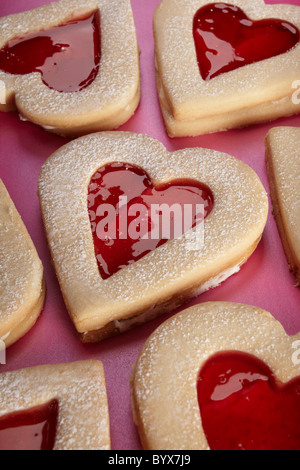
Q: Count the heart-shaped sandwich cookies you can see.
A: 7